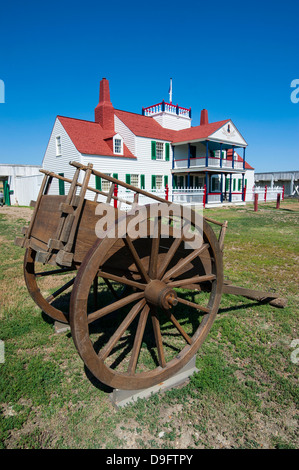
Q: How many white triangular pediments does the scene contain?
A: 1